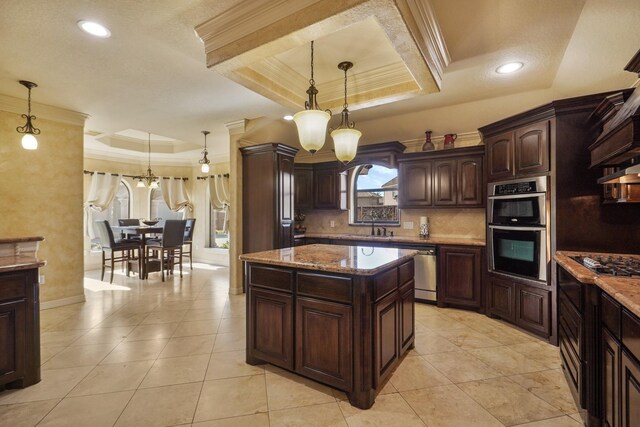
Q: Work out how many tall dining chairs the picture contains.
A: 4